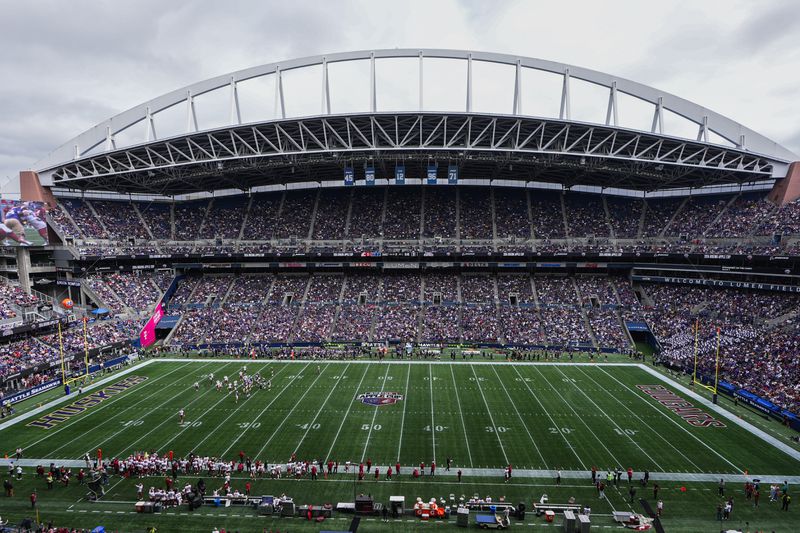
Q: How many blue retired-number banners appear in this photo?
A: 5